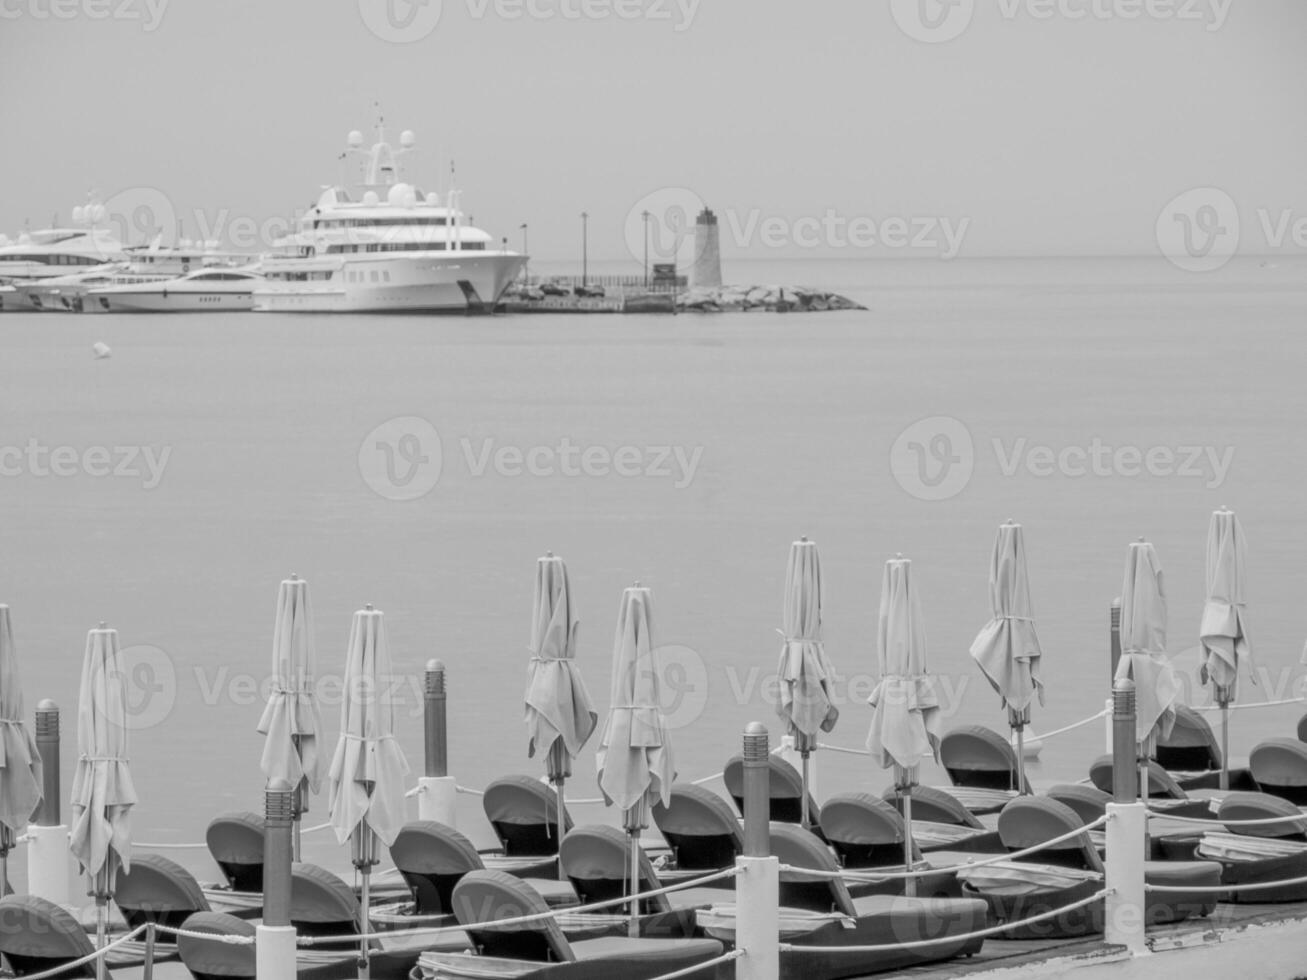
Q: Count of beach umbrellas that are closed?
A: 11